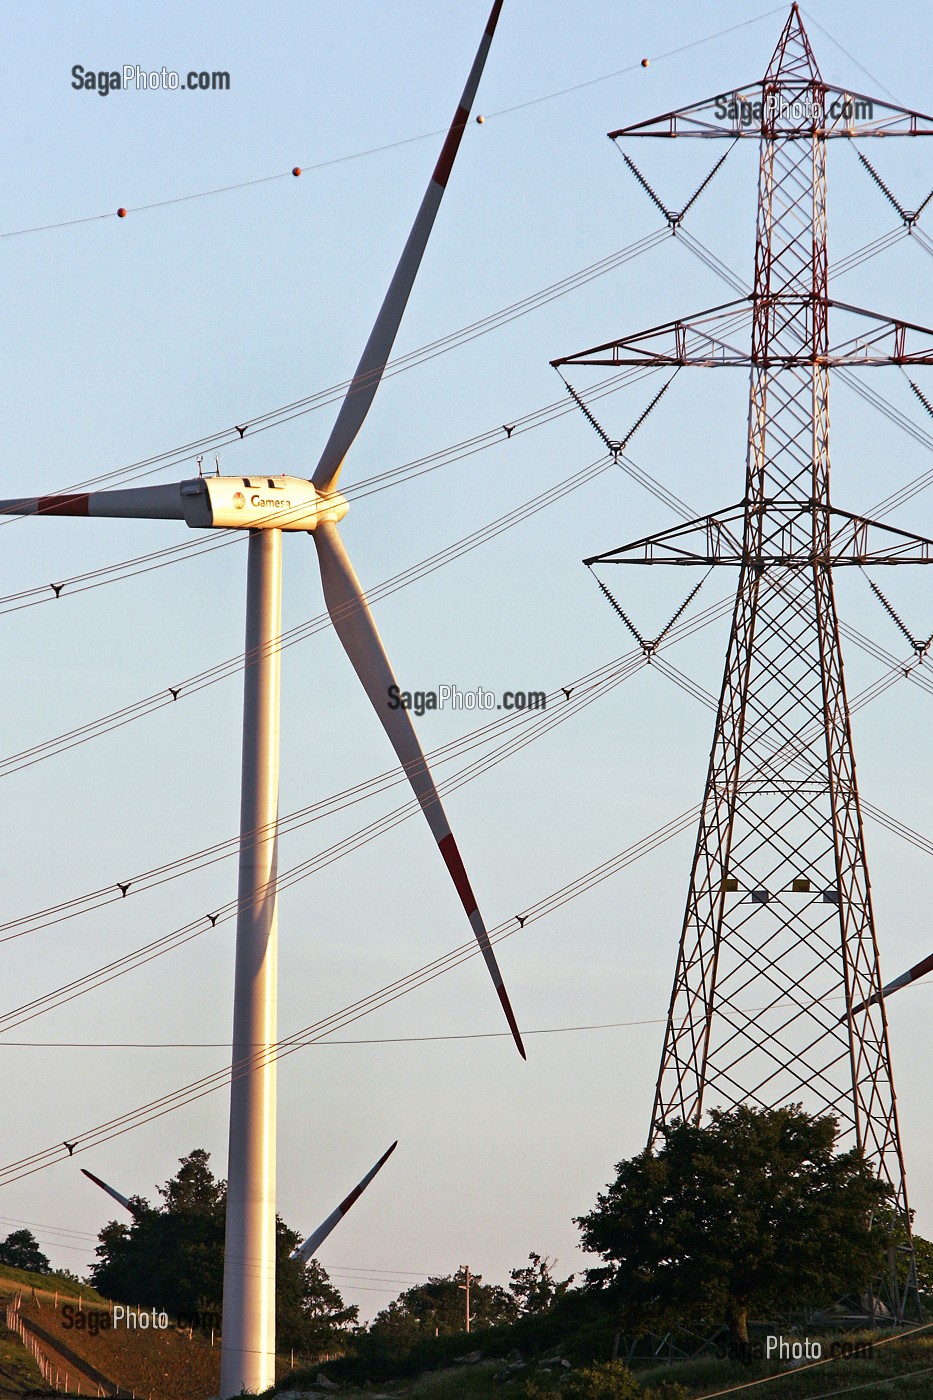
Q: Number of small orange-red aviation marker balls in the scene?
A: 4